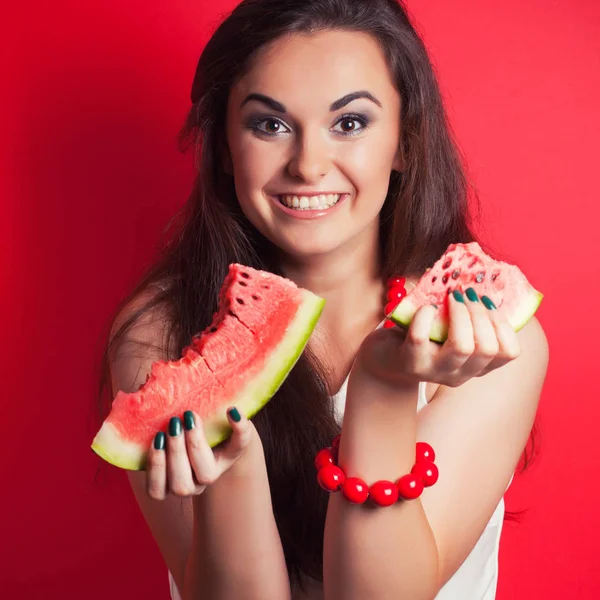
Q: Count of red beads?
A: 12